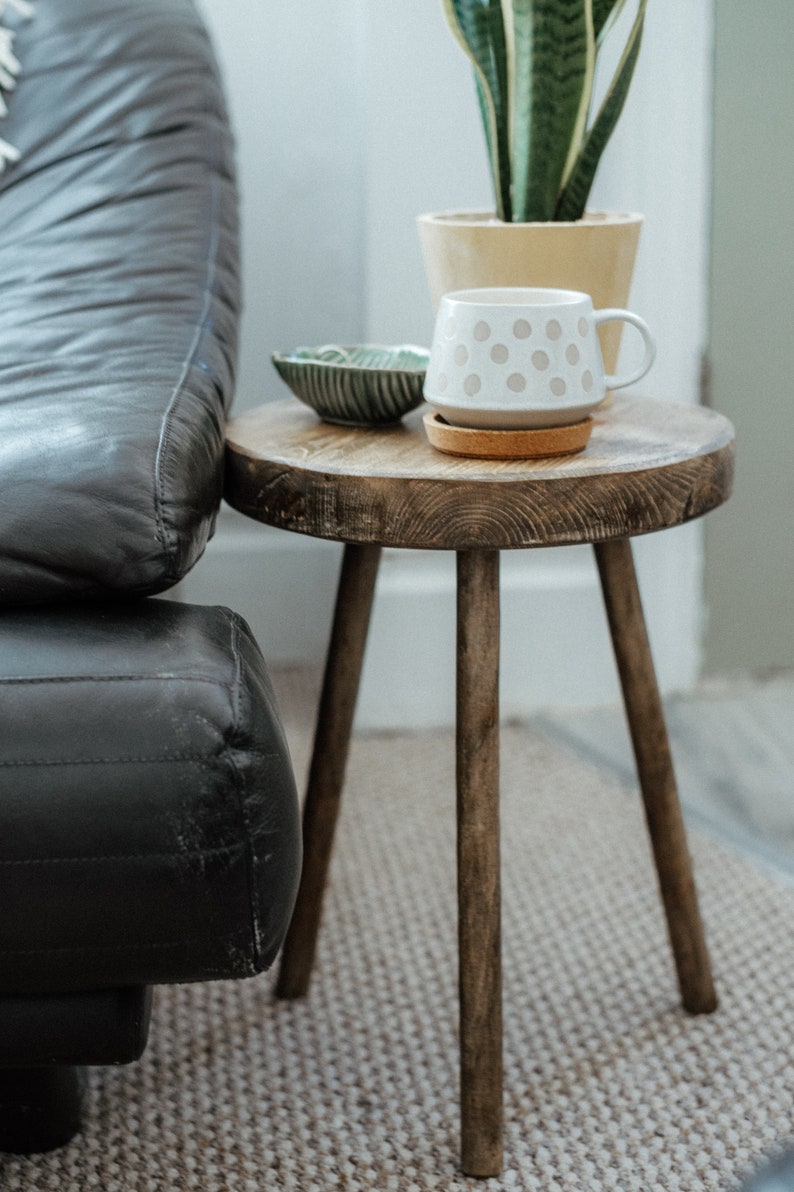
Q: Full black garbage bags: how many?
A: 0